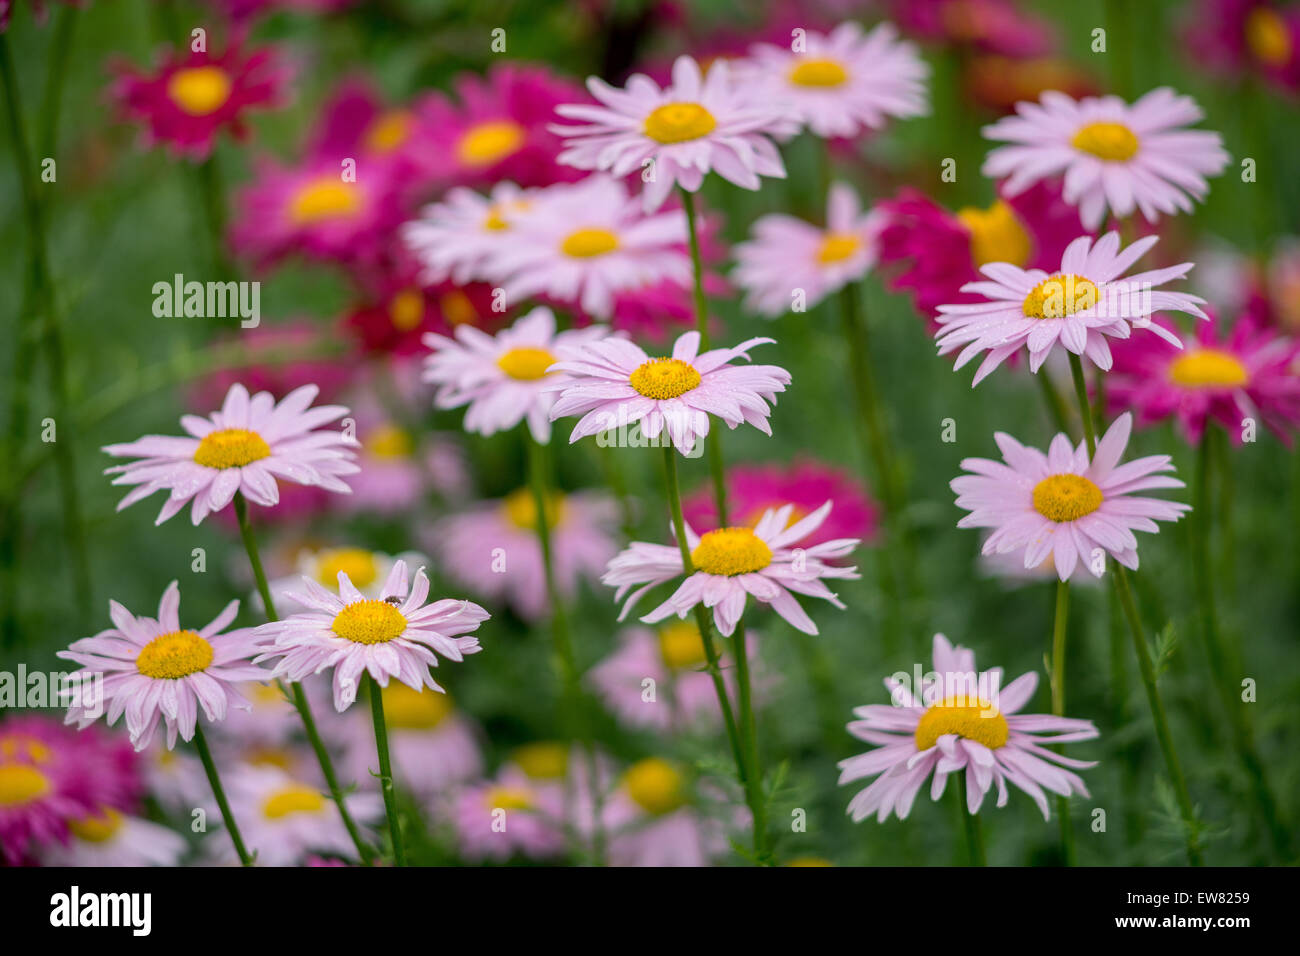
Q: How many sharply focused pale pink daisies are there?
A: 8